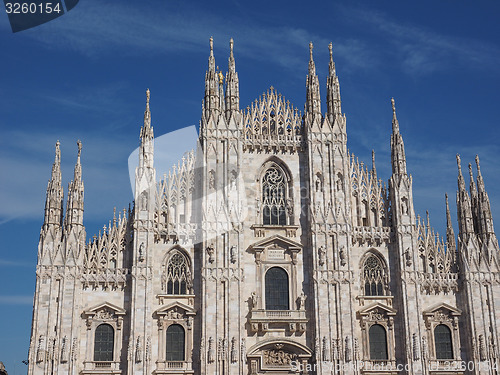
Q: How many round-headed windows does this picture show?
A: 5